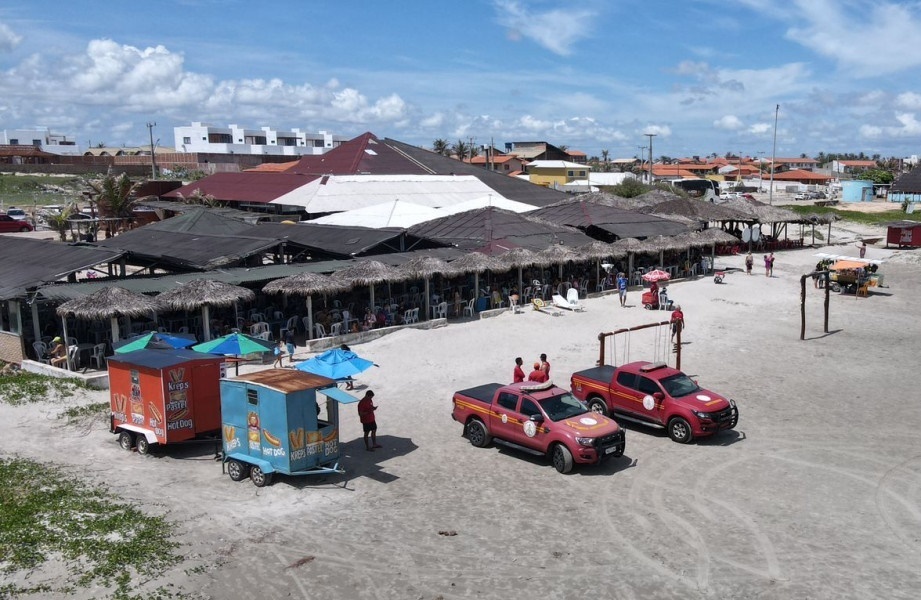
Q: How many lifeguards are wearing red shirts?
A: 5